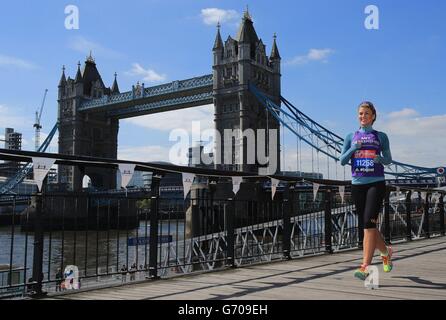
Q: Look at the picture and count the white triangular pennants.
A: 7